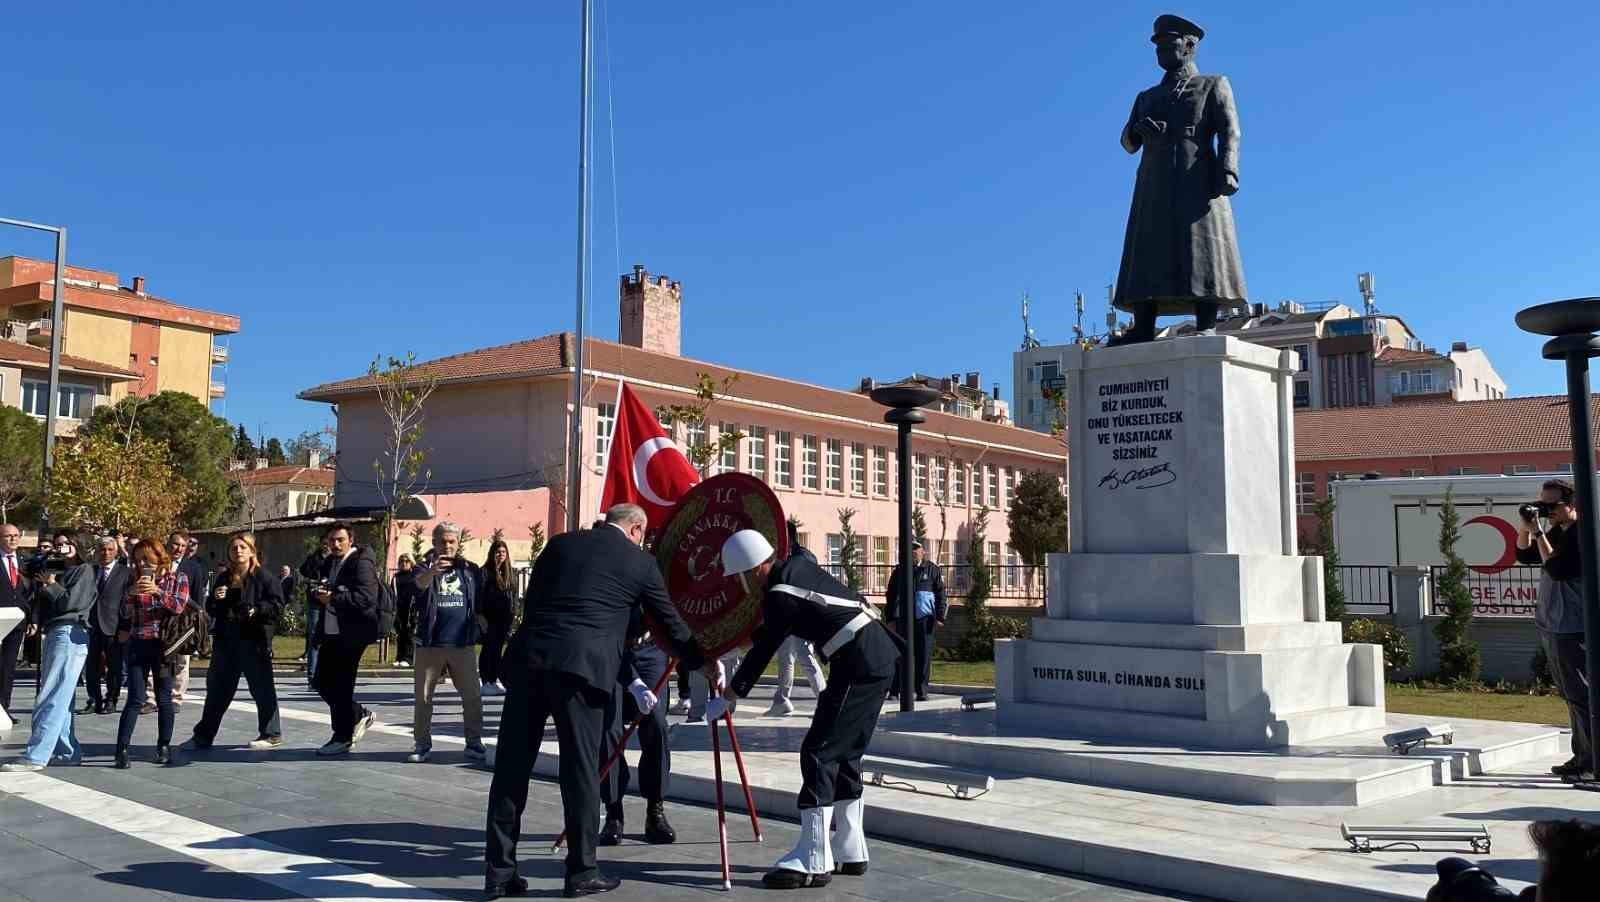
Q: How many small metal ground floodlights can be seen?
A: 4